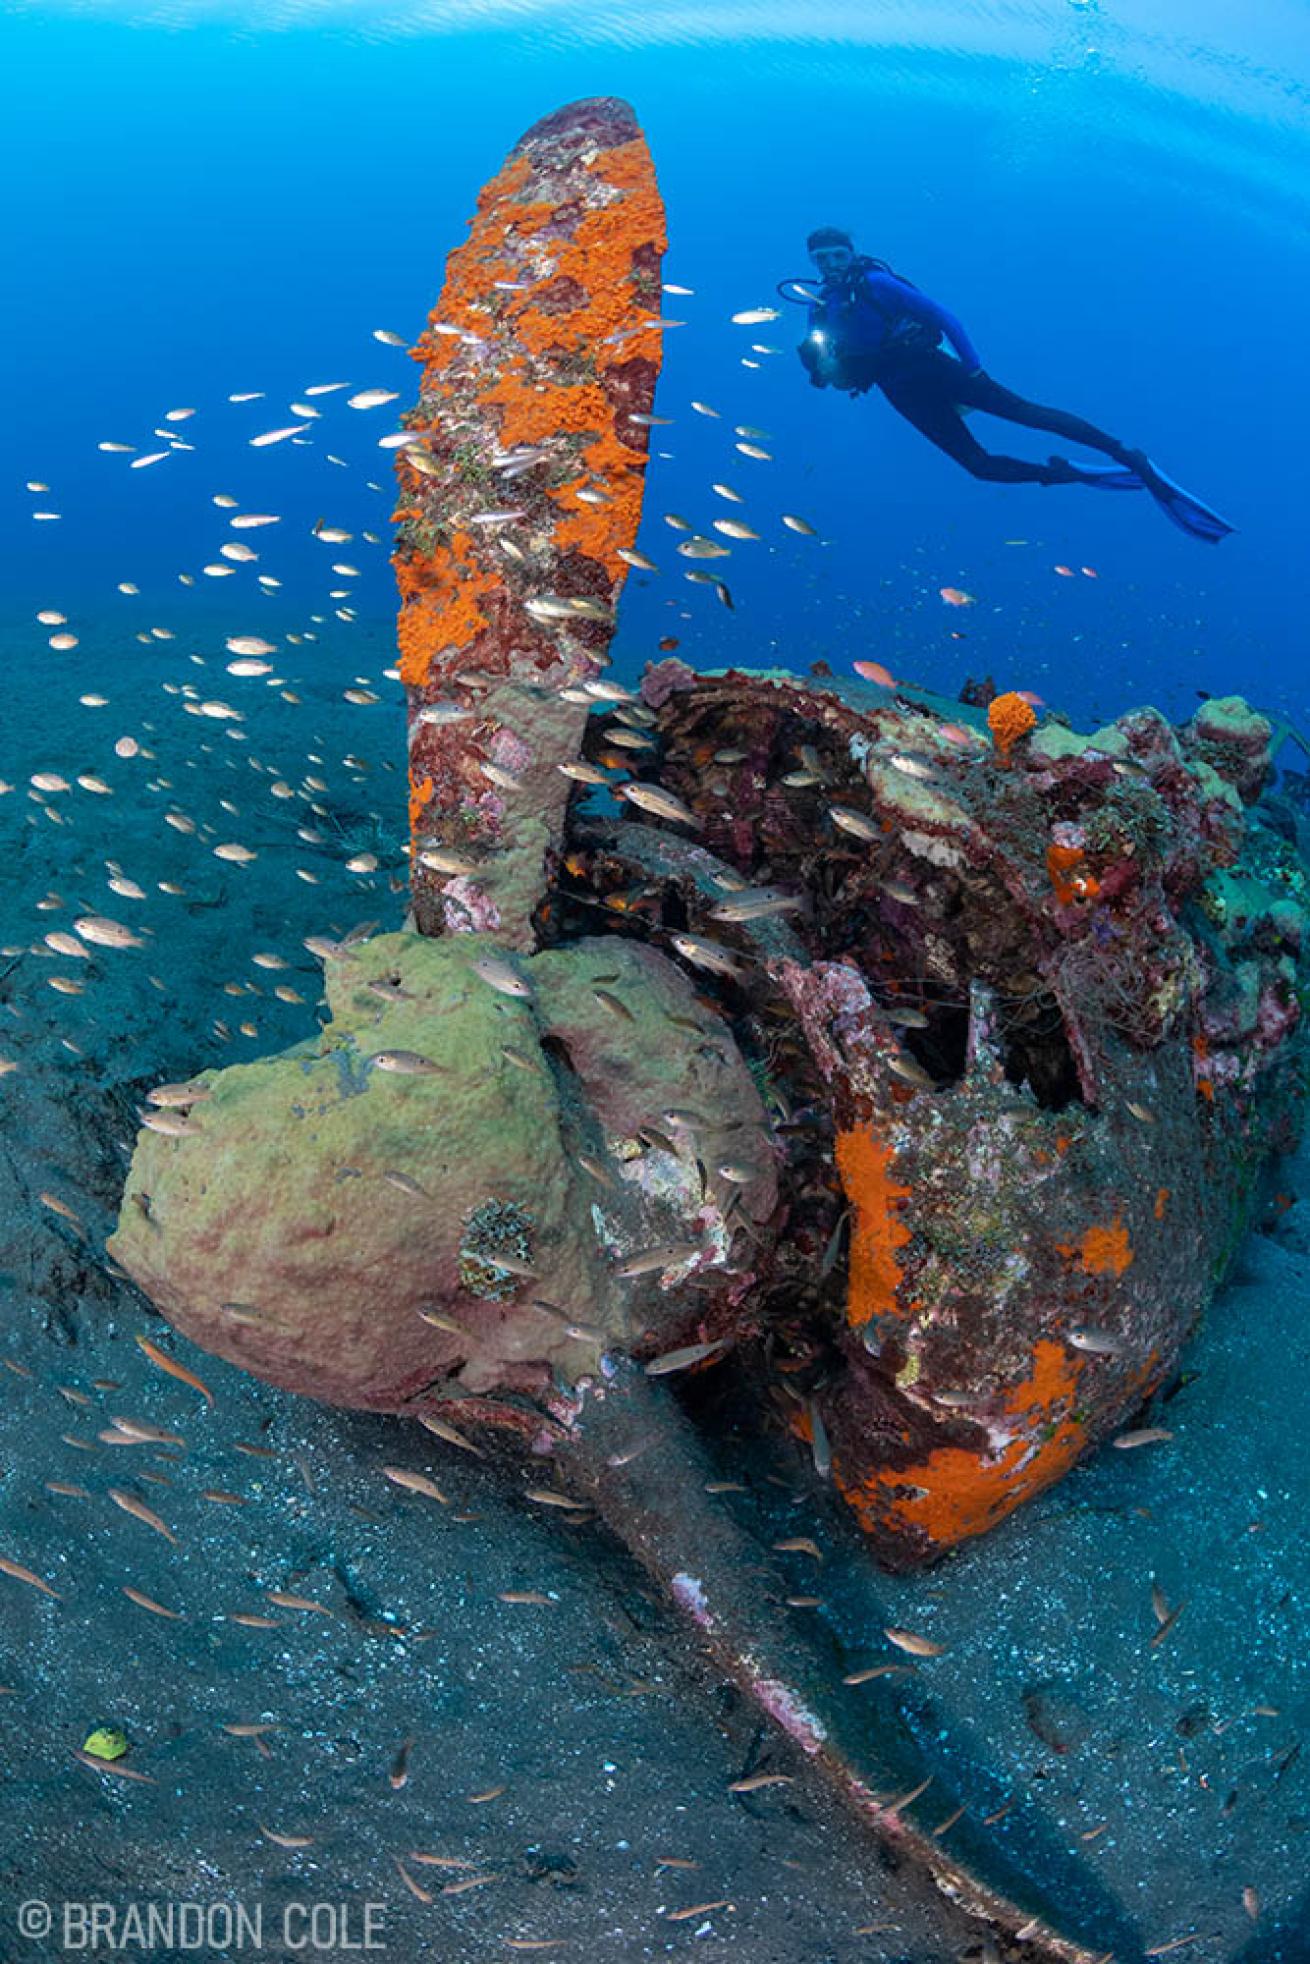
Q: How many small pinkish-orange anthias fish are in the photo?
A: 6